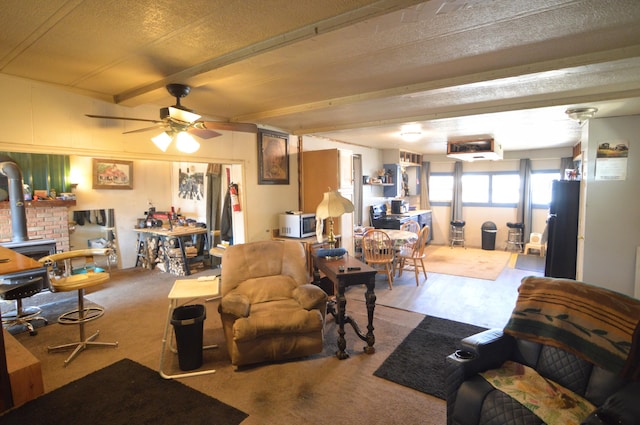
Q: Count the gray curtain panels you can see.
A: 4